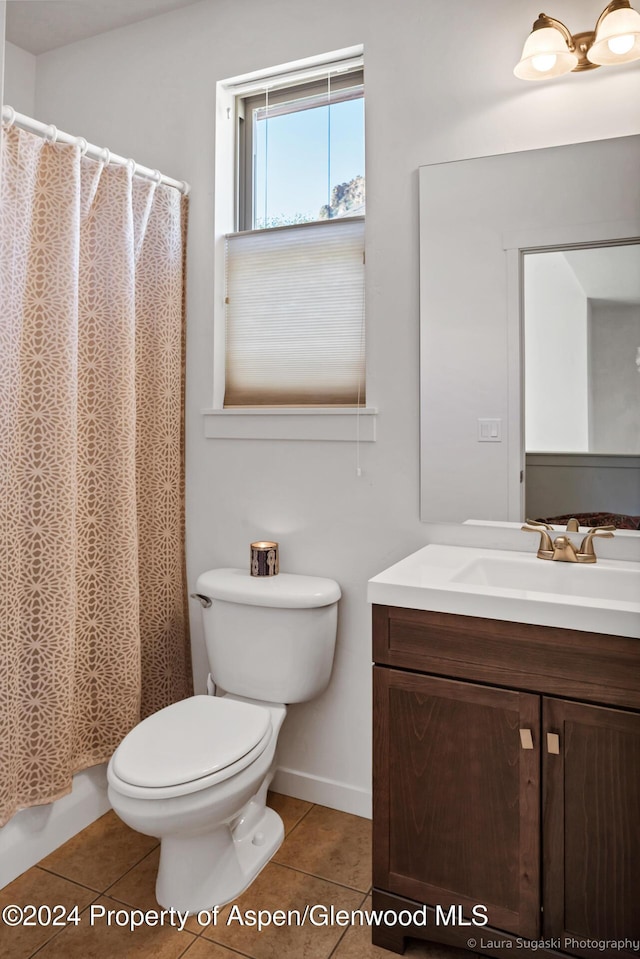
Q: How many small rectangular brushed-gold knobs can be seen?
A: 2